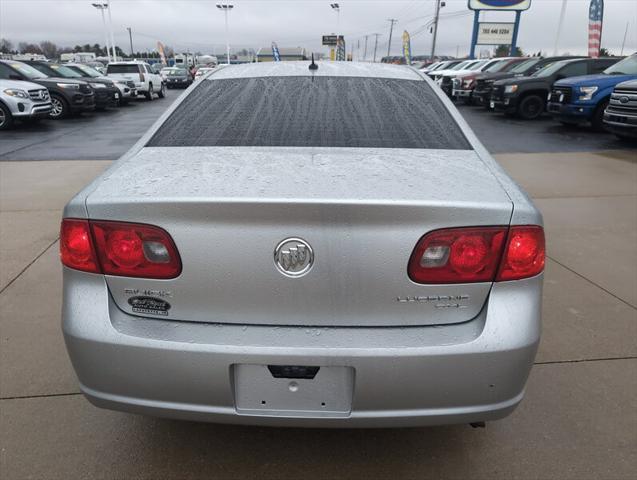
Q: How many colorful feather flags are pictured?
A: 5